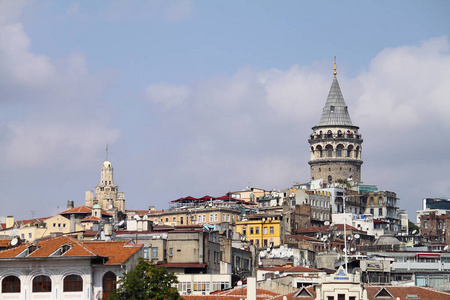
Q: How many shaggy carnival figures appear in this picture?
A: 0